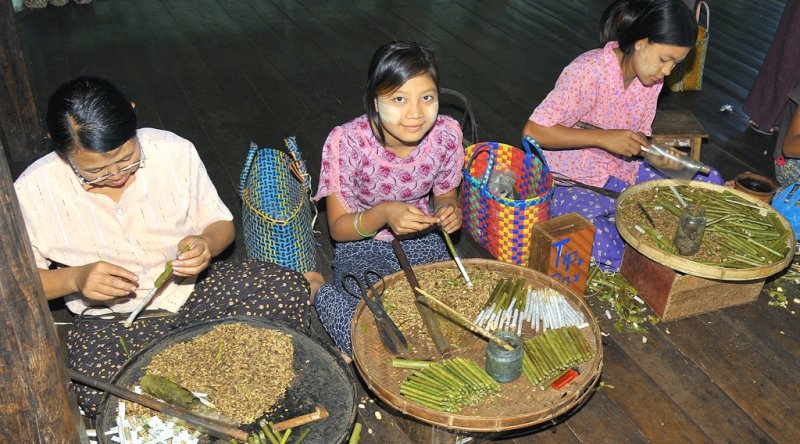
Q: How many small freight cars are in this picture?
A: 0